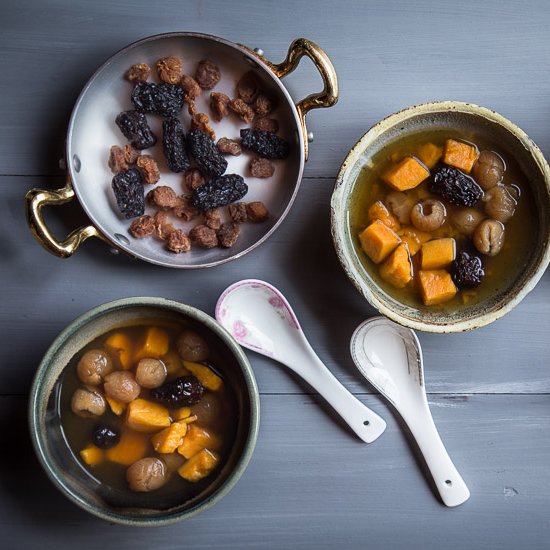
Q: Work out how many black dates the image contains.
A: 11